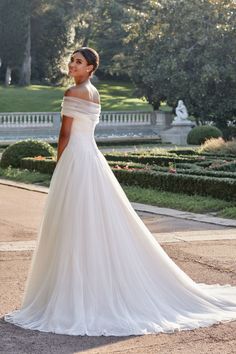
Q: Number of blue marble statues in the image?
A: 0